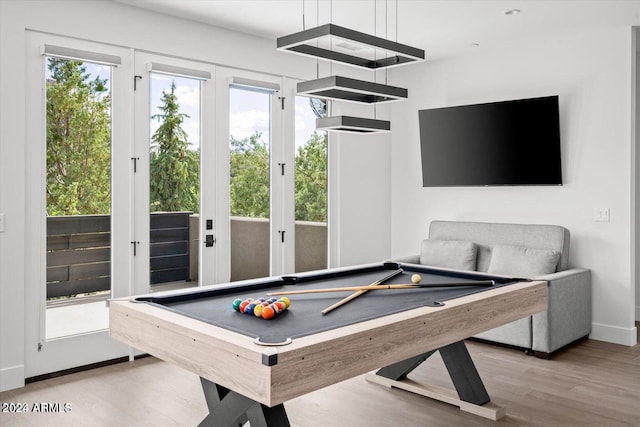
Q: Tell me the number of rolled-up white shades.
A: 3